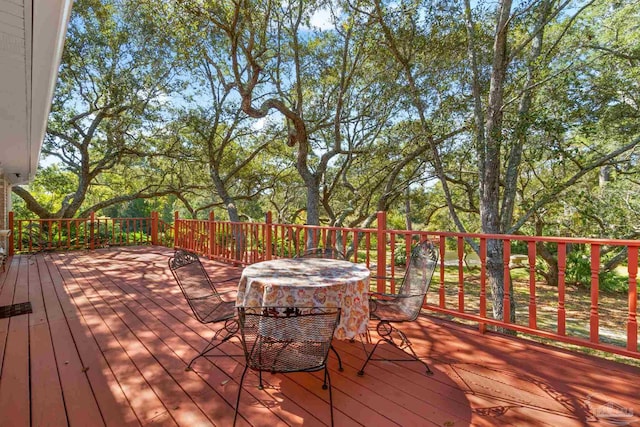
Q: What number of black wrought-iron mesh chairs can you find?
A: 4